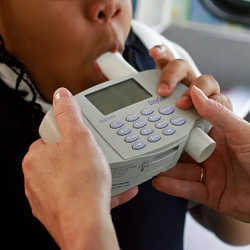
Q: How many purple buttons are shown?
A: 14